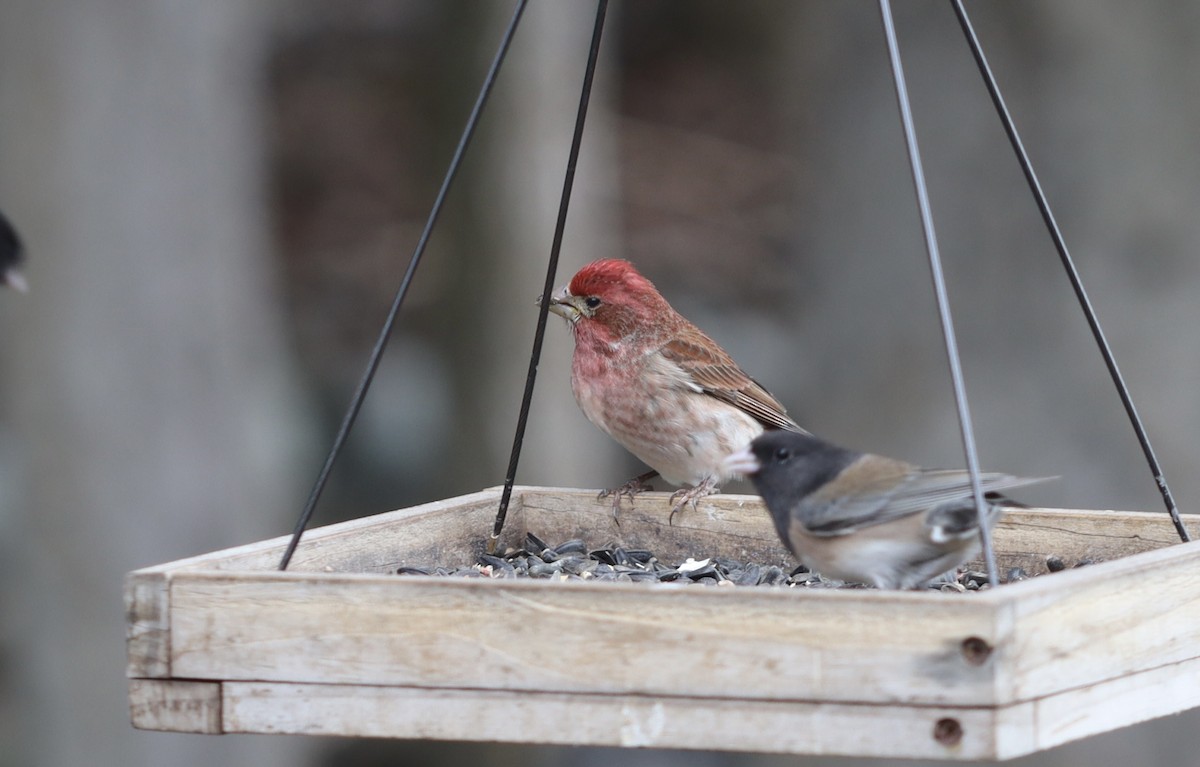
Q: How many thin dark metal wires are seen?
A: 4